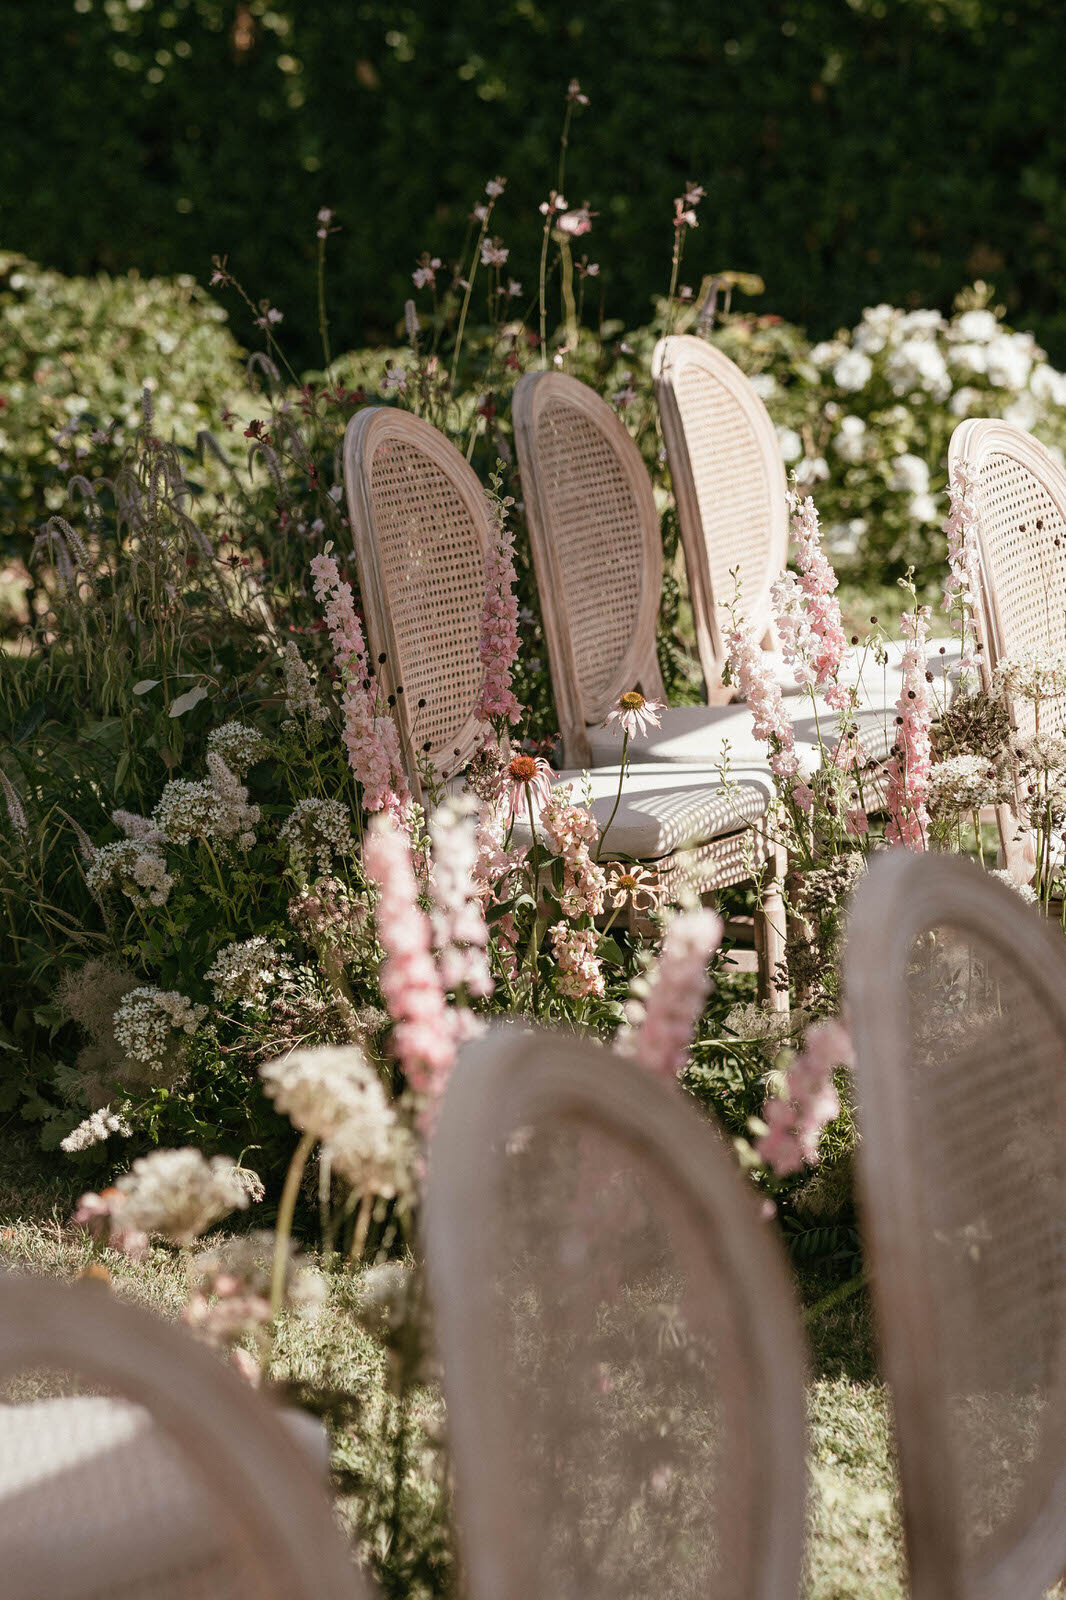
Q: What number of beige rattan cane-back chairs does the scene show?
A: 7